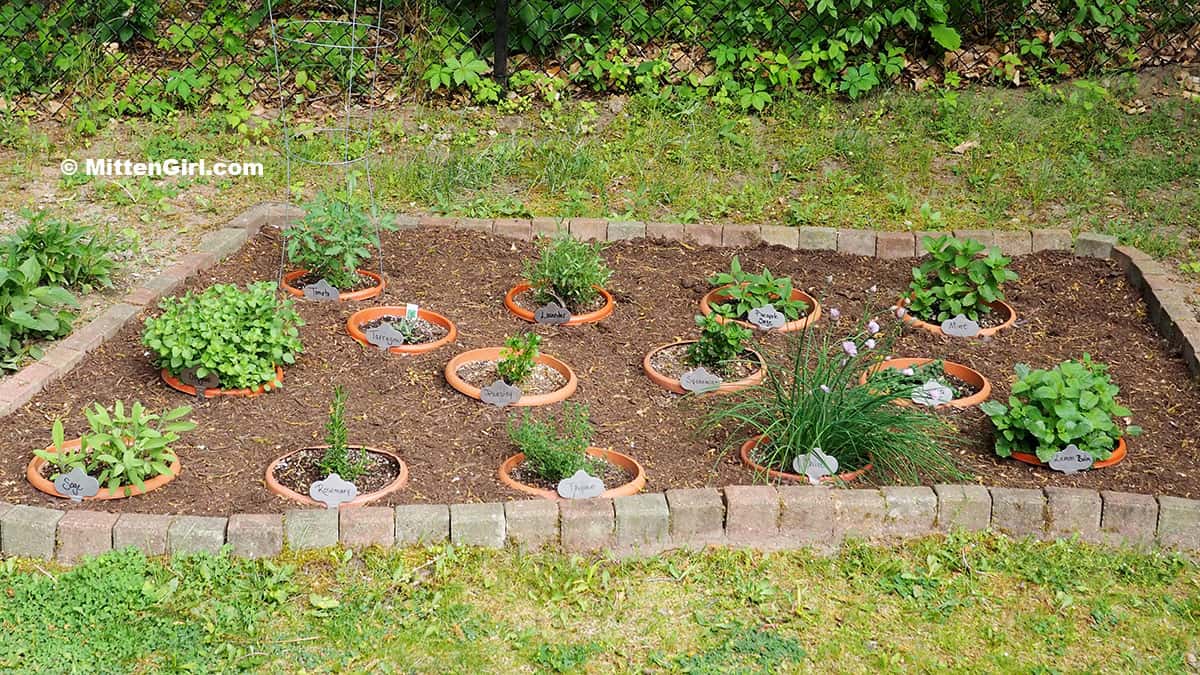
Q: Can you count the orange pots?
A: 14